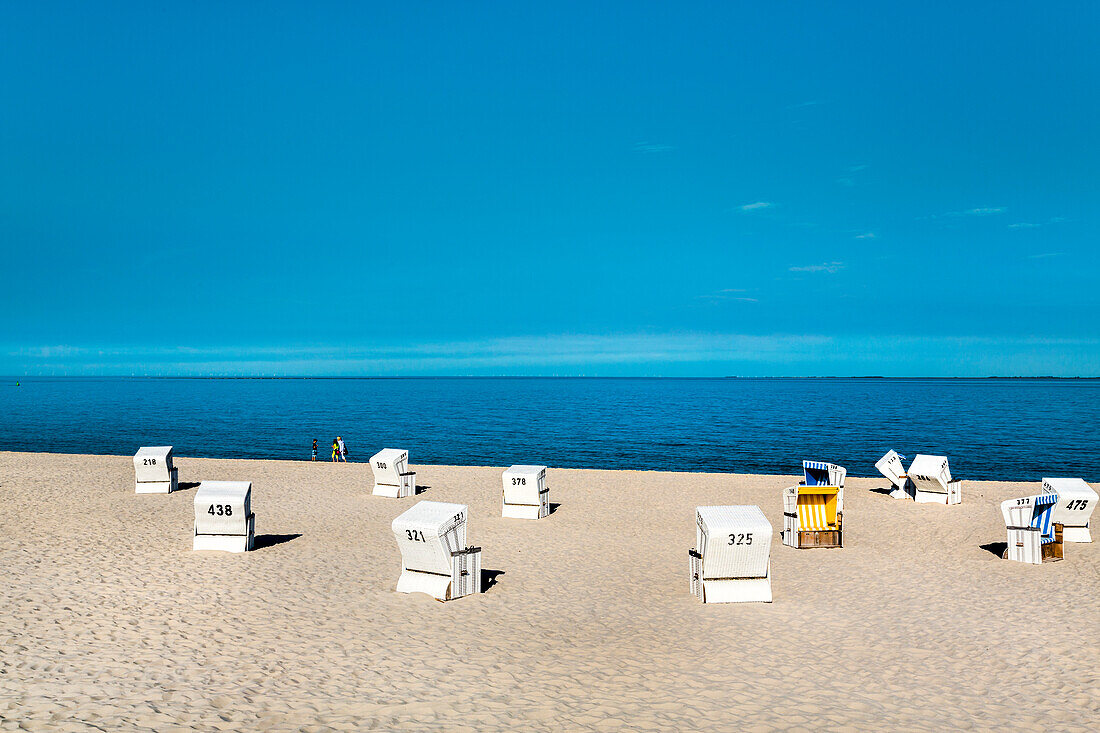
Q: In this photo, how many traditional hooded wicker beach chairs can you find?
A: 12